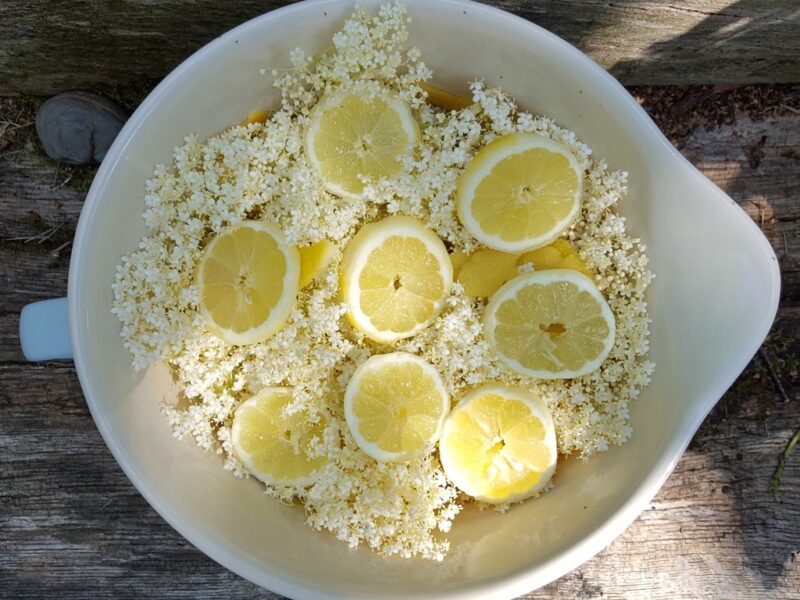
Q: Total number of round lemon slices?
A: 8